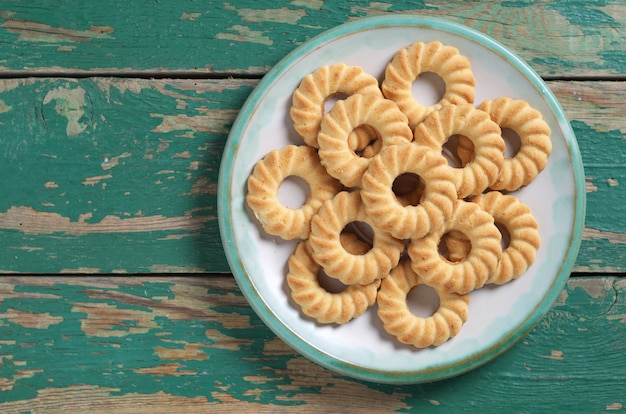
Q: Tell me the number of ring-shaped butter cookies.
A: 12